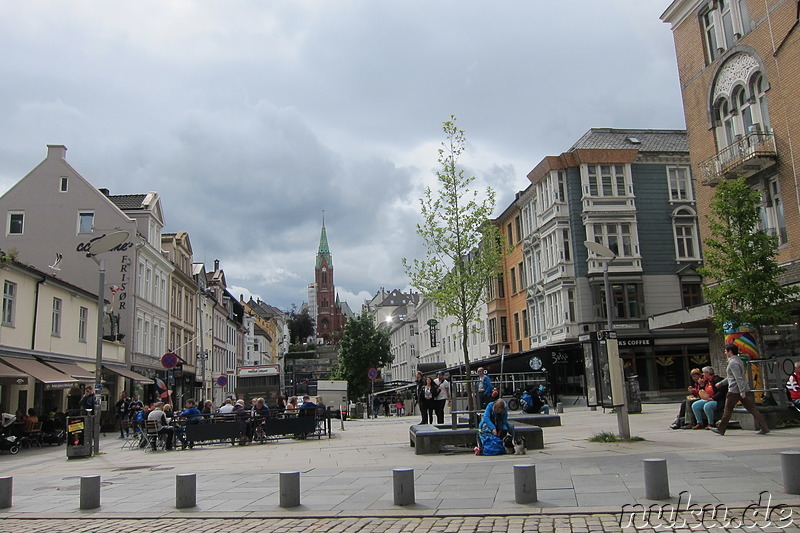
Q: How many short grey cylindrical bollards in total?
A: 8